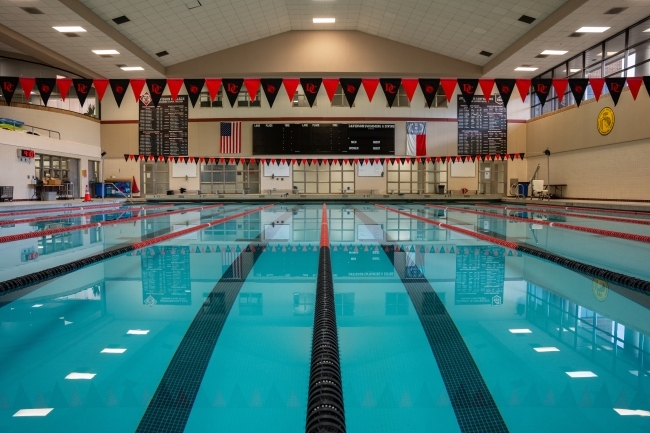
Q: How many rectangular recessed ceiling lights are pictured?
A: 7